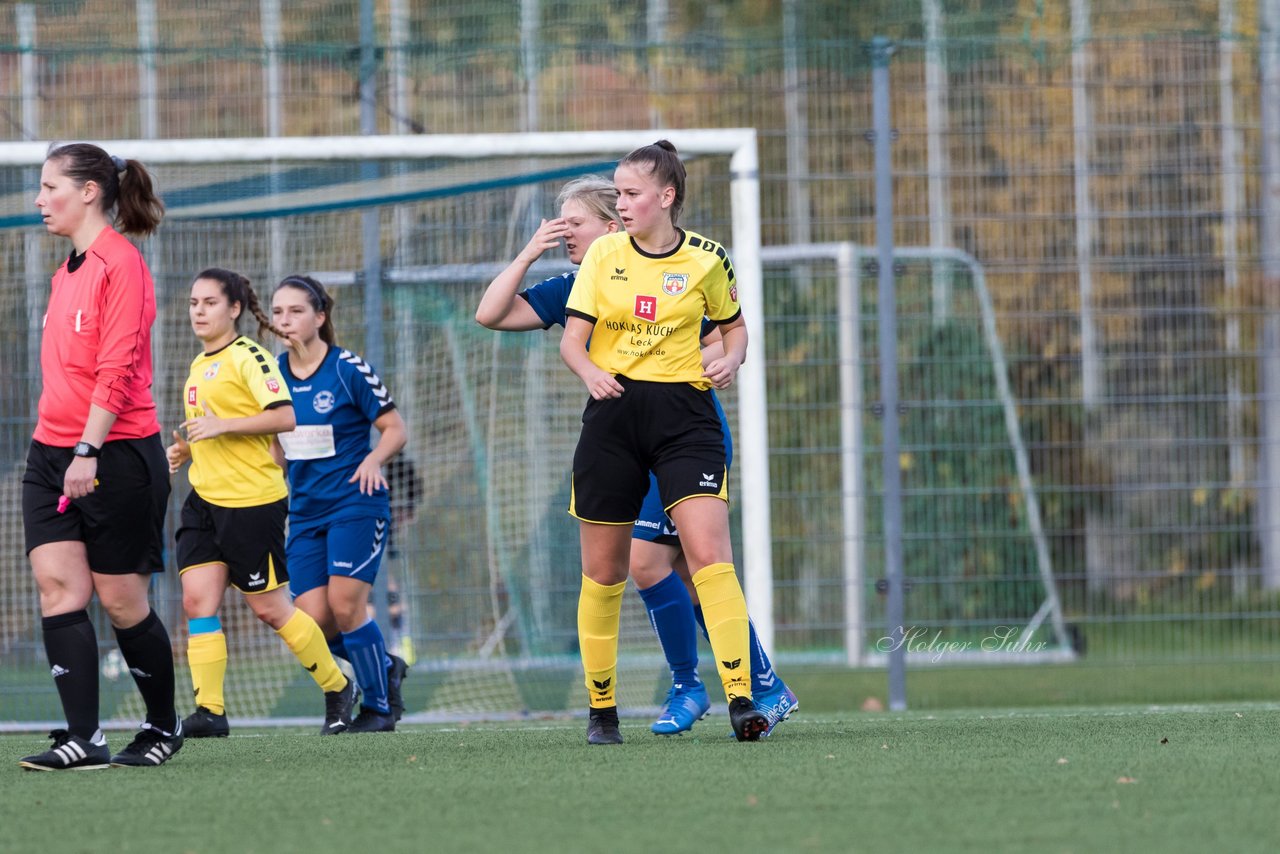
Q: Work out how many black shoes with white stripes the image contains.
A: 2